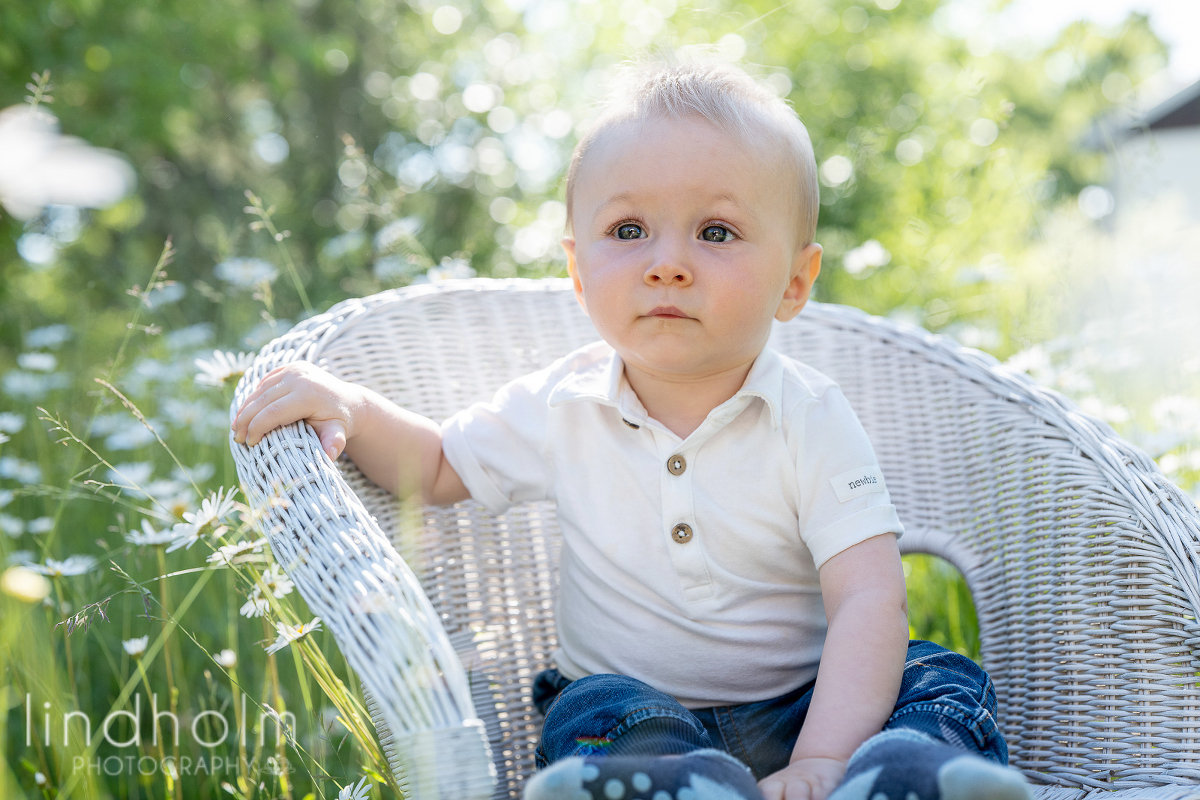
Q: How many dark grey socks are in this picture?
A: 2